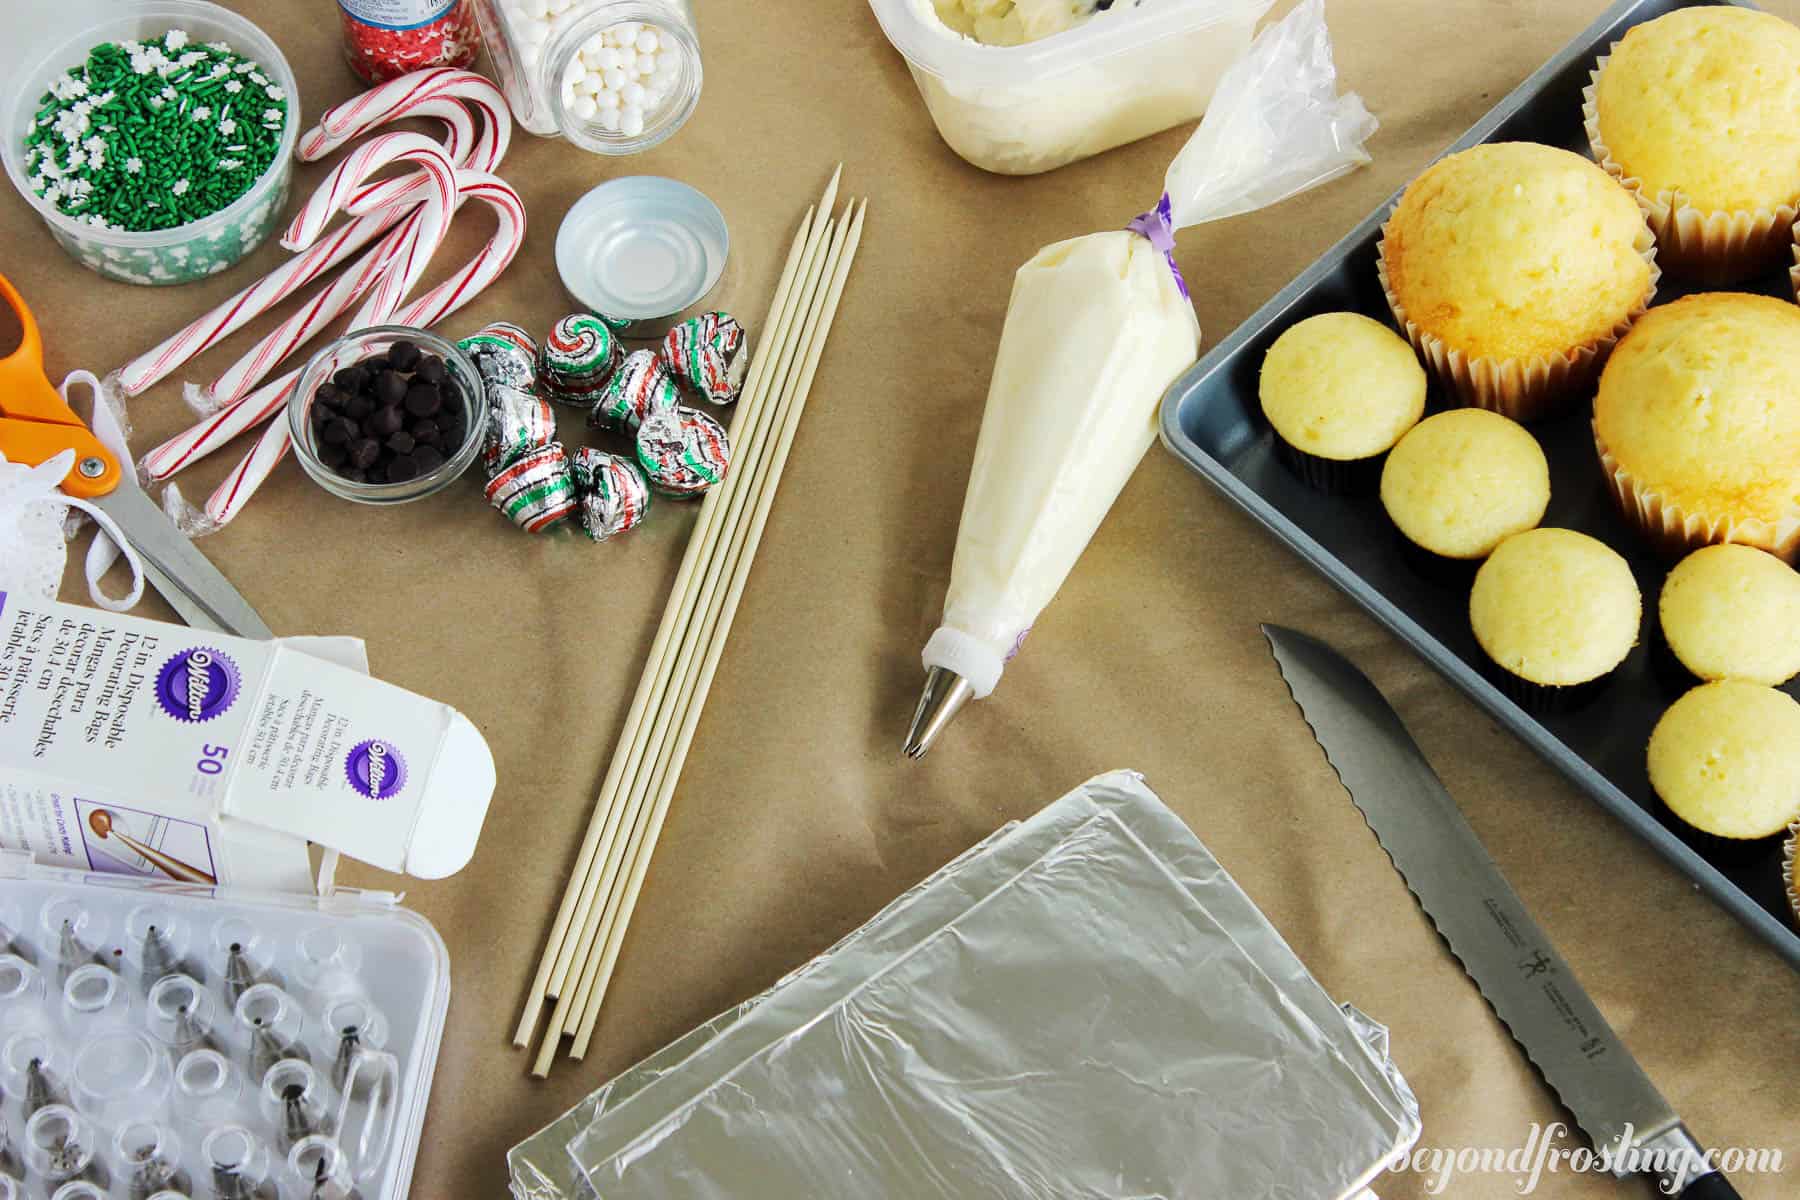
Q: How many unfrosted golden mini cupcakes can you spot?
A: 5